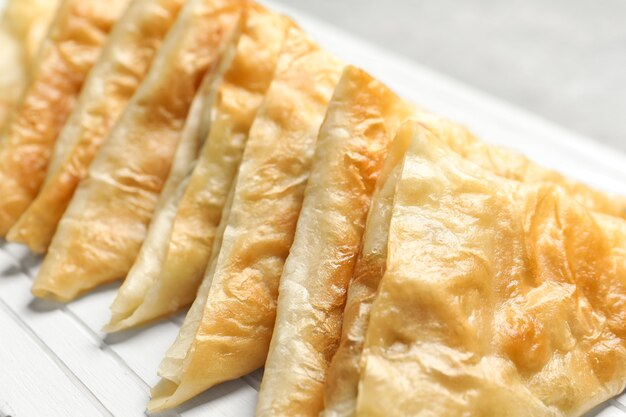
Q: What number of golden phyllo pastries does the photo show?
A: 8